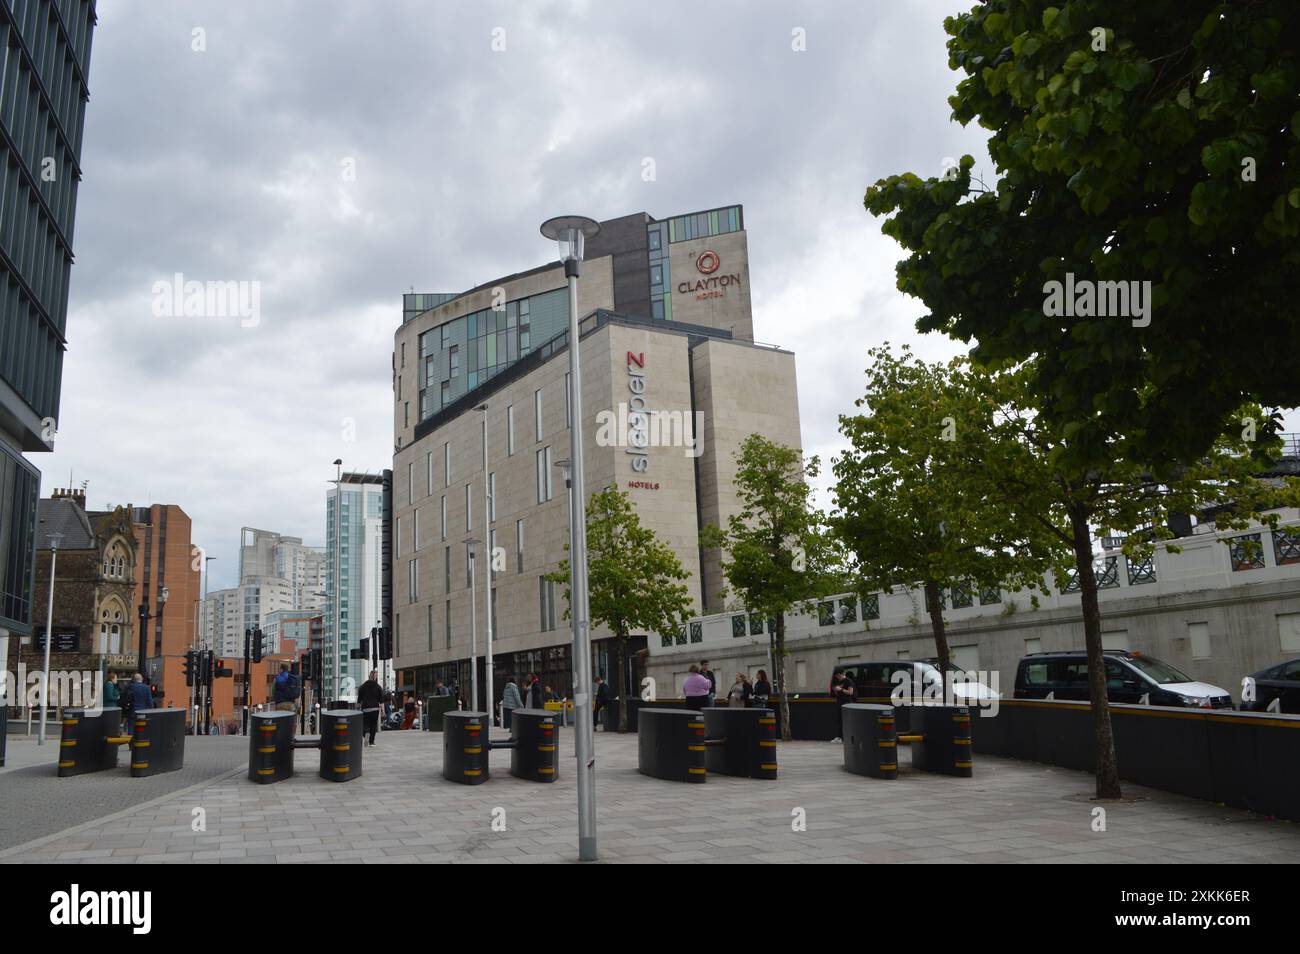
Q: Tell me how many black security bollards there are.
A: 10